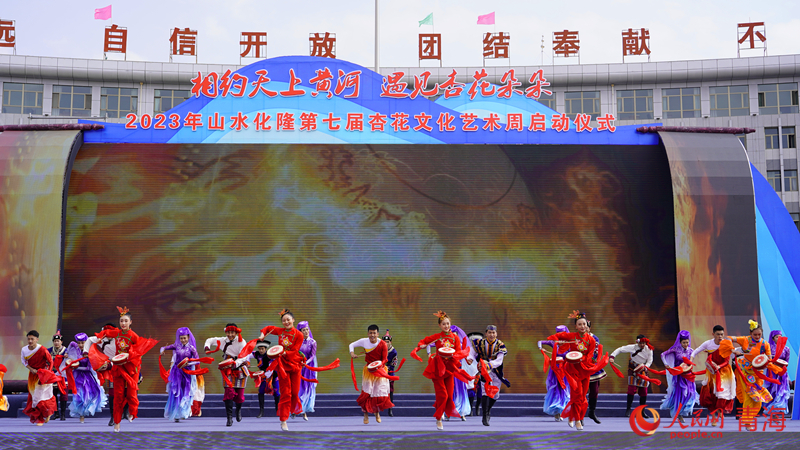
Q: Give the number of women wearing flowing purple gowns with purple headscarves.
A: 7